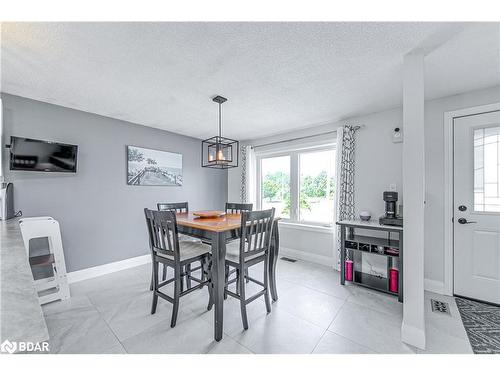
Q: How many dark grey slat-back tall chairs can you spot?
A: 4